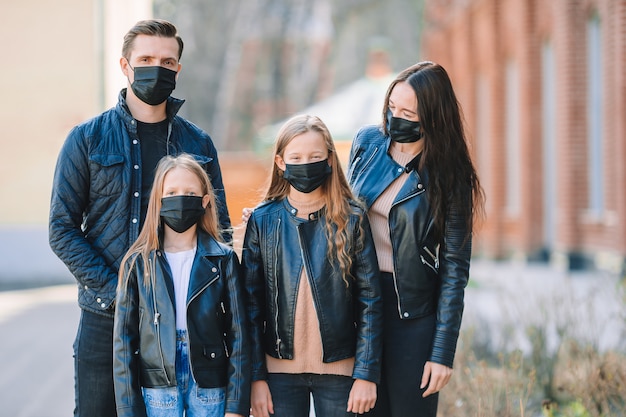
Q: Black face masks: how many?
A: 4